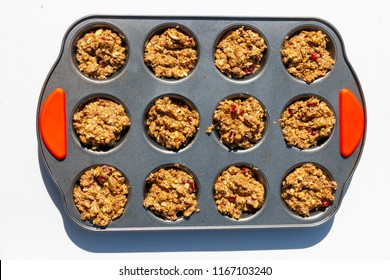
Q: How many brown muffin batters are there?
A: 12